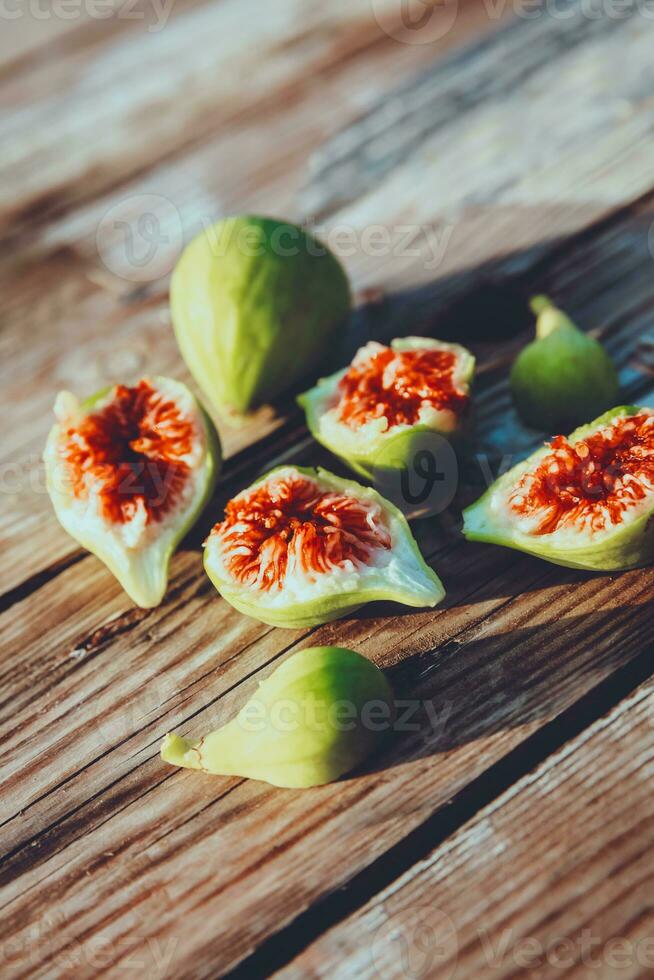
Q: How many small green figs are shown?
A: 2